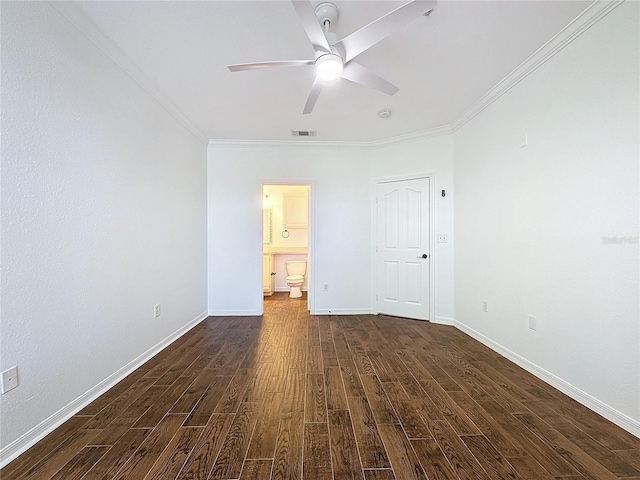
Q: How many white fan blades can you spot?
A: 5